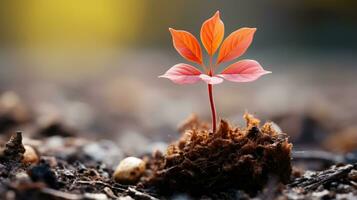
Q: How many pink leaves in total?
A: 3